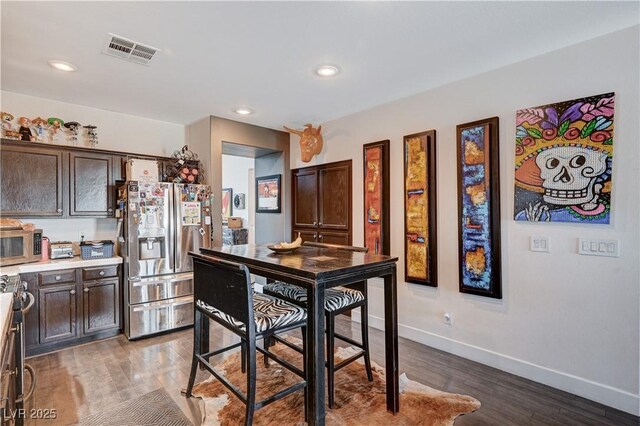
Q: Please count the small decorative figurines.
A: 6